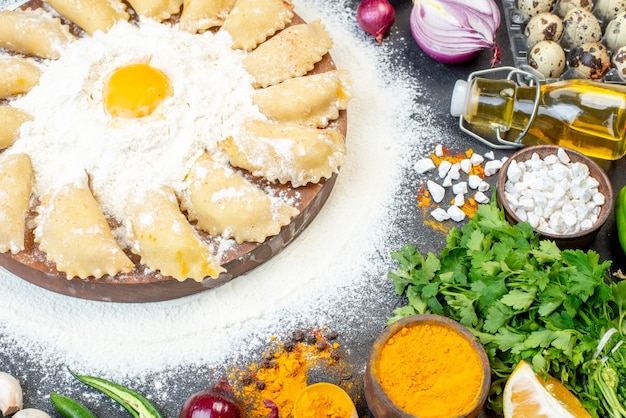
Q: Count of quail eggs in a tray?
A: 9